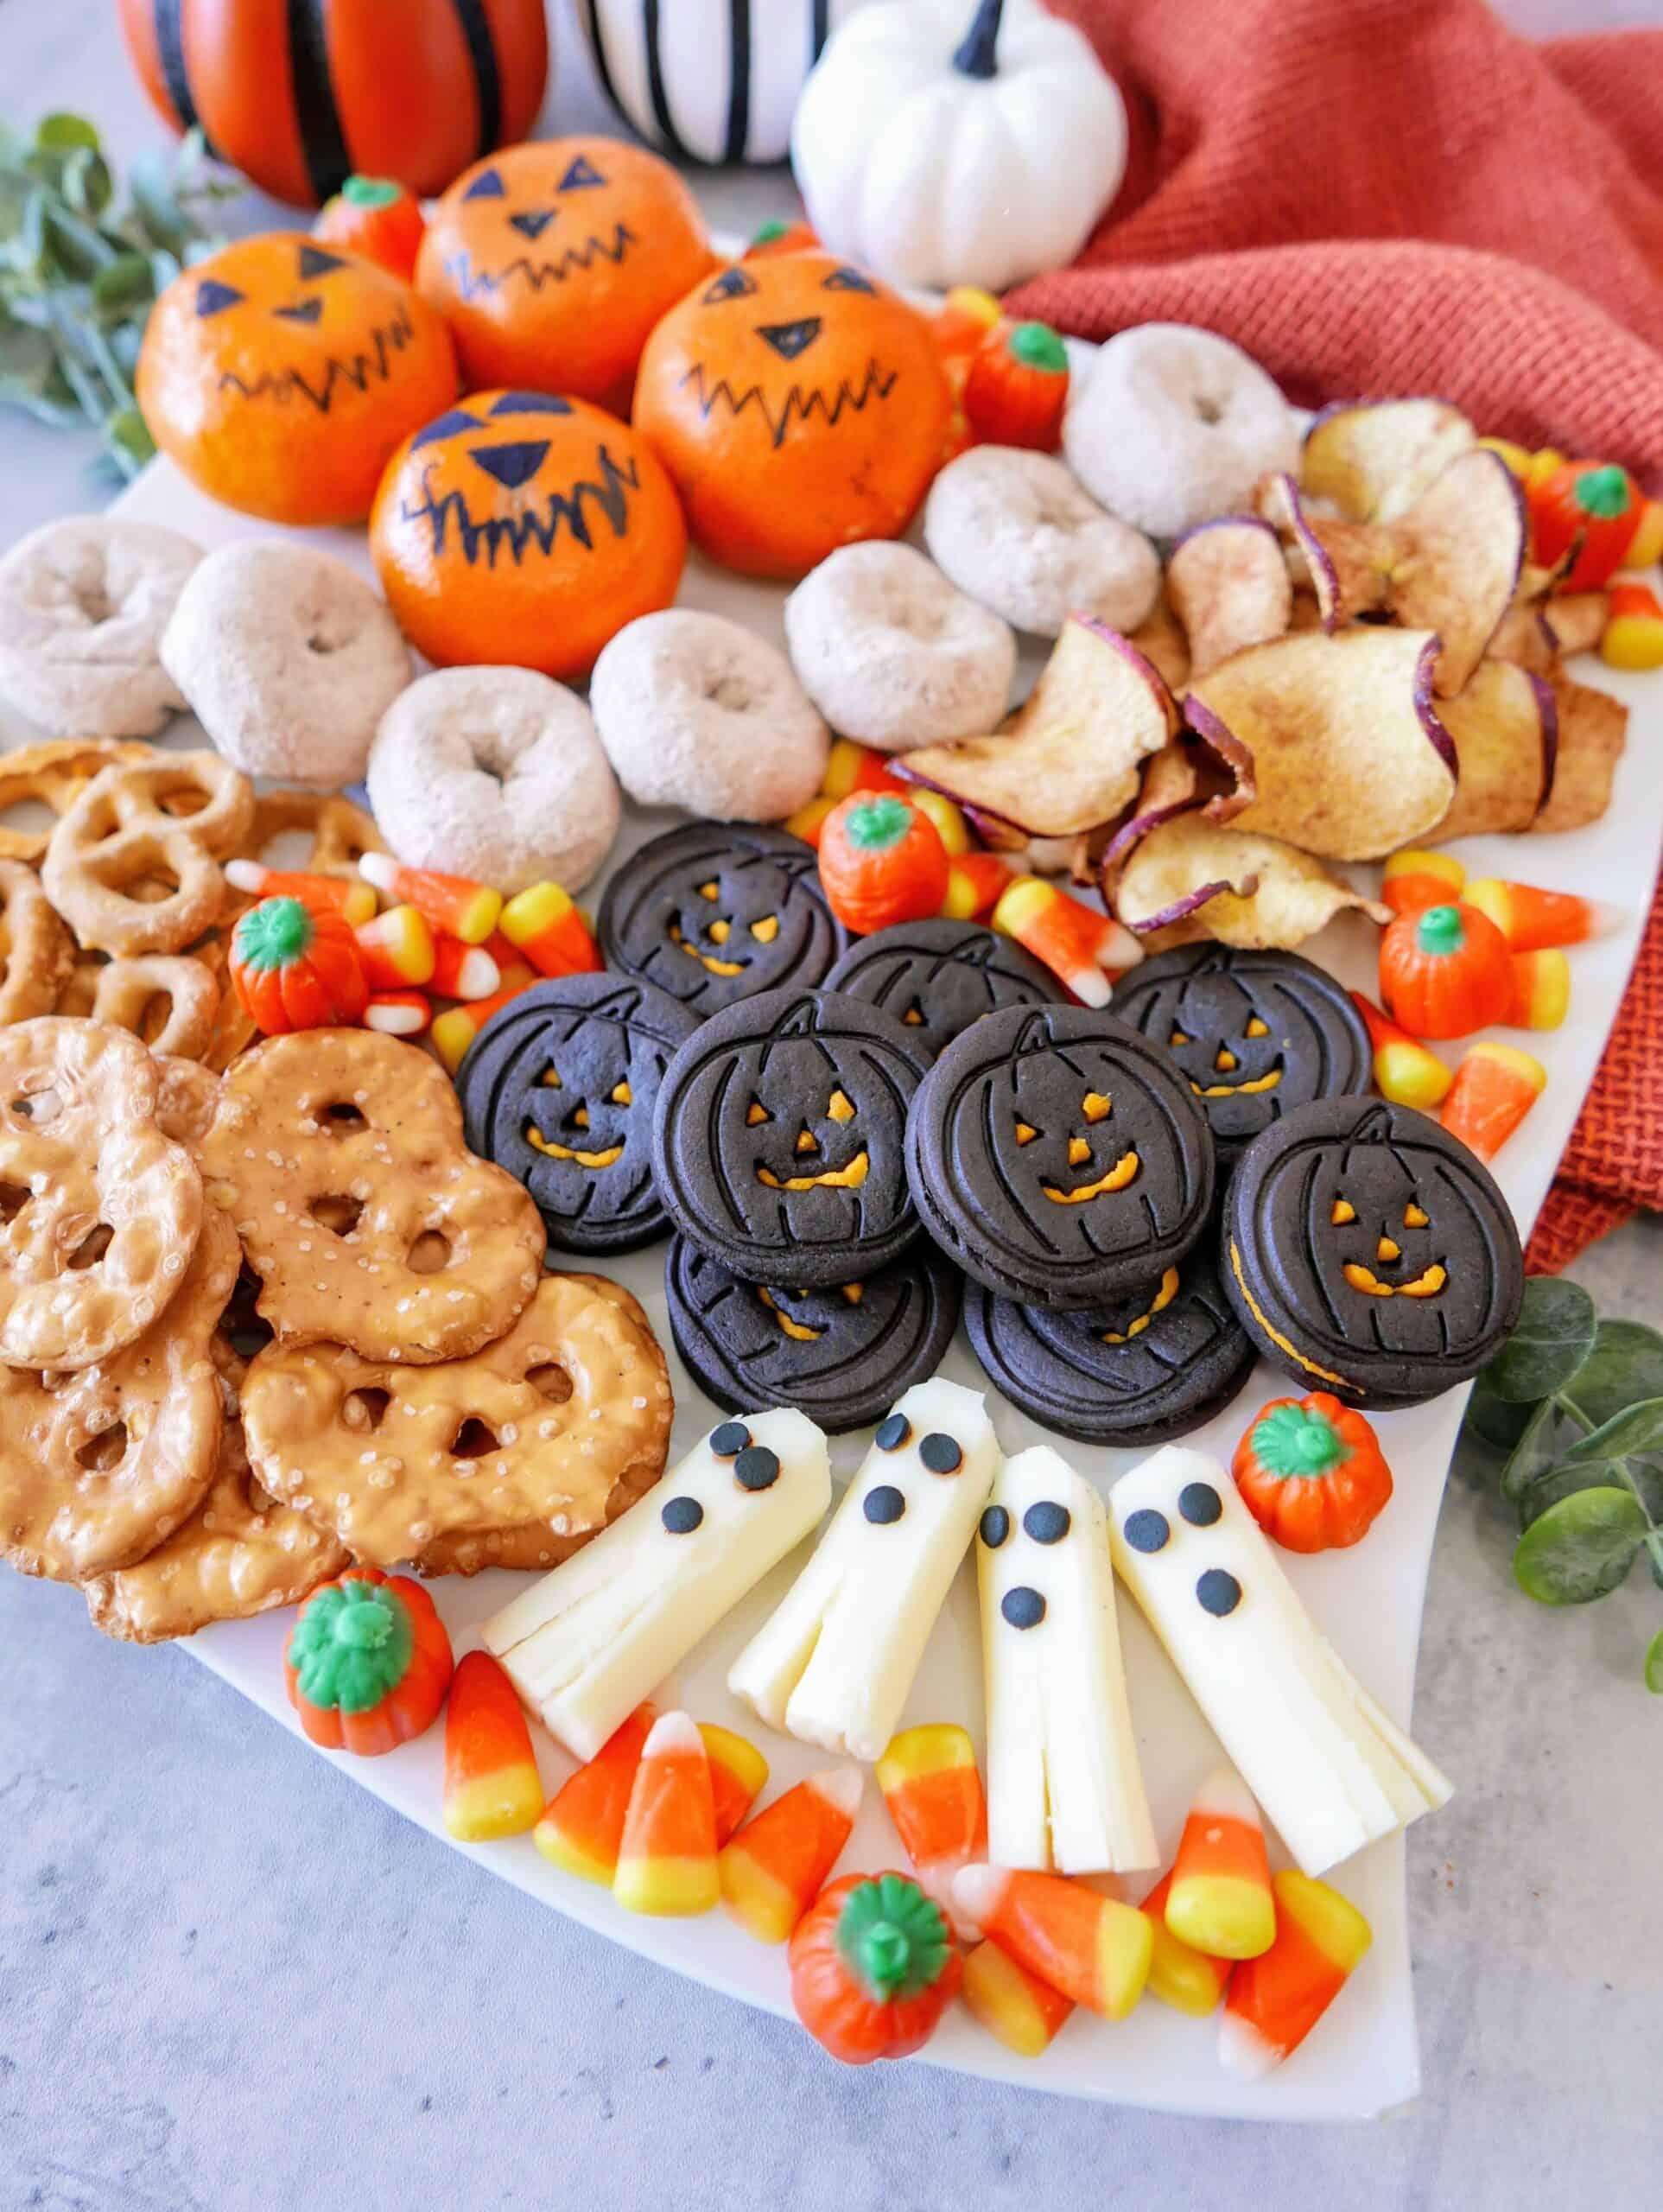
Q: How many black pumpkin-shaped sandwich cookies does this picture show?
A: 9